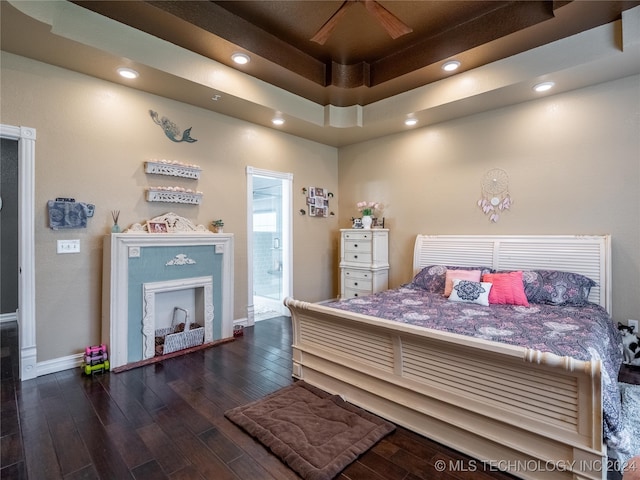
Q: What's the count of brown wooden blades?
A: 2